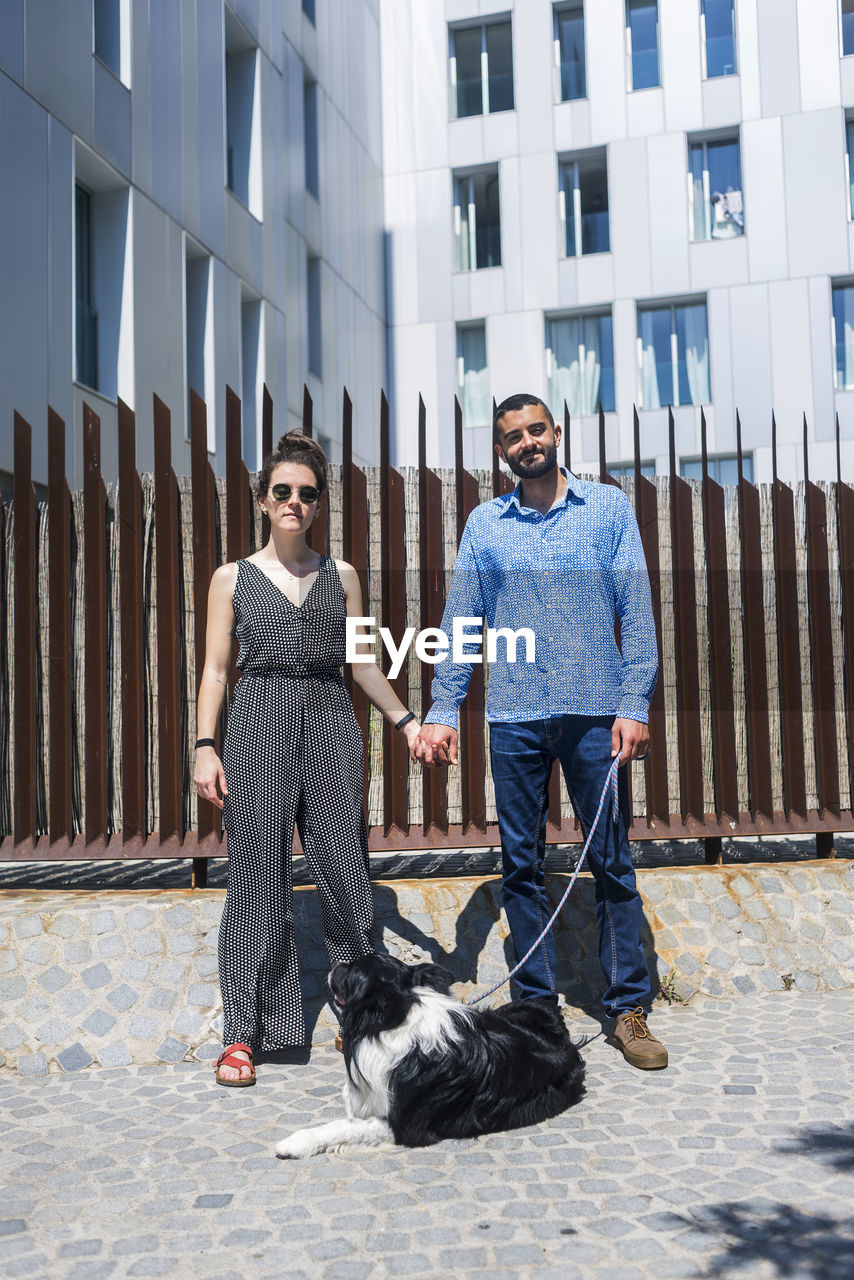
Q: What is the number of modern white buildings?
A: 2